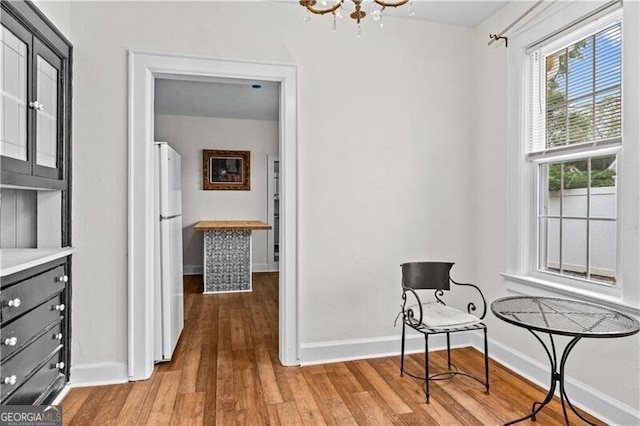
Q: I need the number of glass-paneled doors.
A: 2